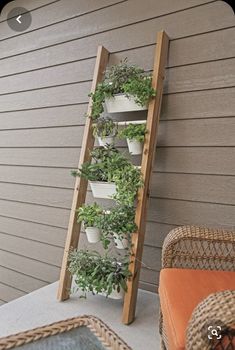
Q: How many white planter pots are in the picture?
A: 7